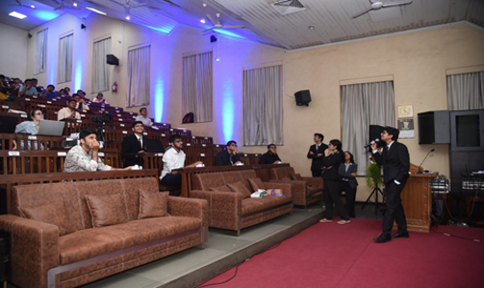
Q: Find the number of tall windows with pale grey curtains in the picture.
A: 8